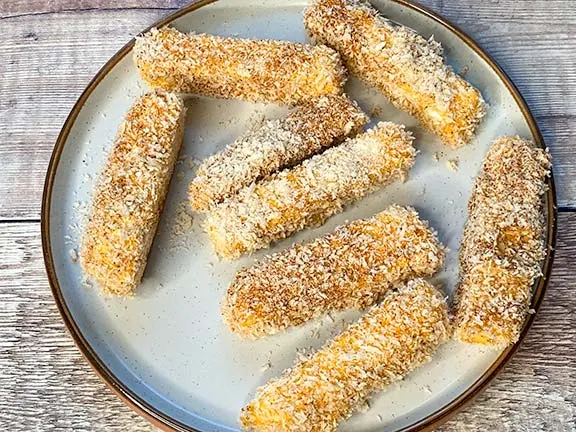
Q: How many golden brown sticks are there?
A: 8